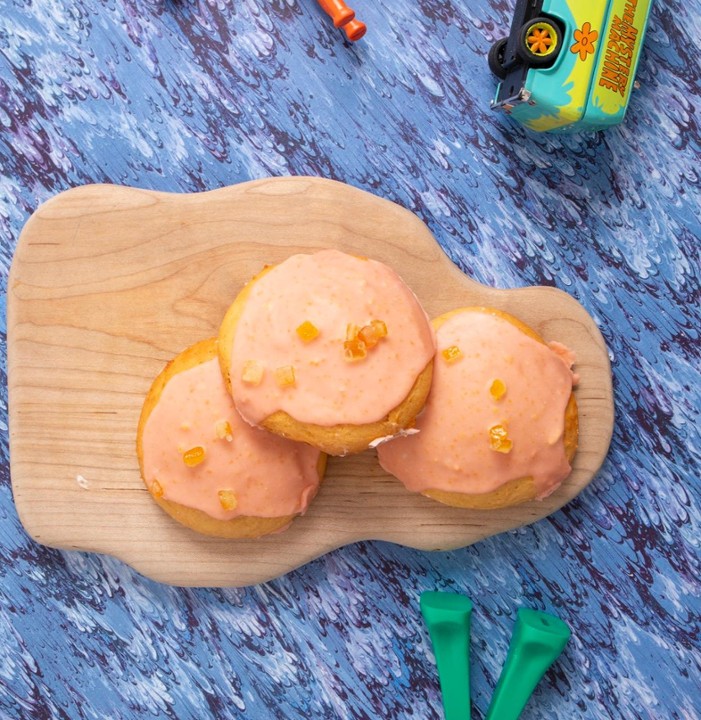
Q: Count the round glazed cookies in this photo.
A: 3